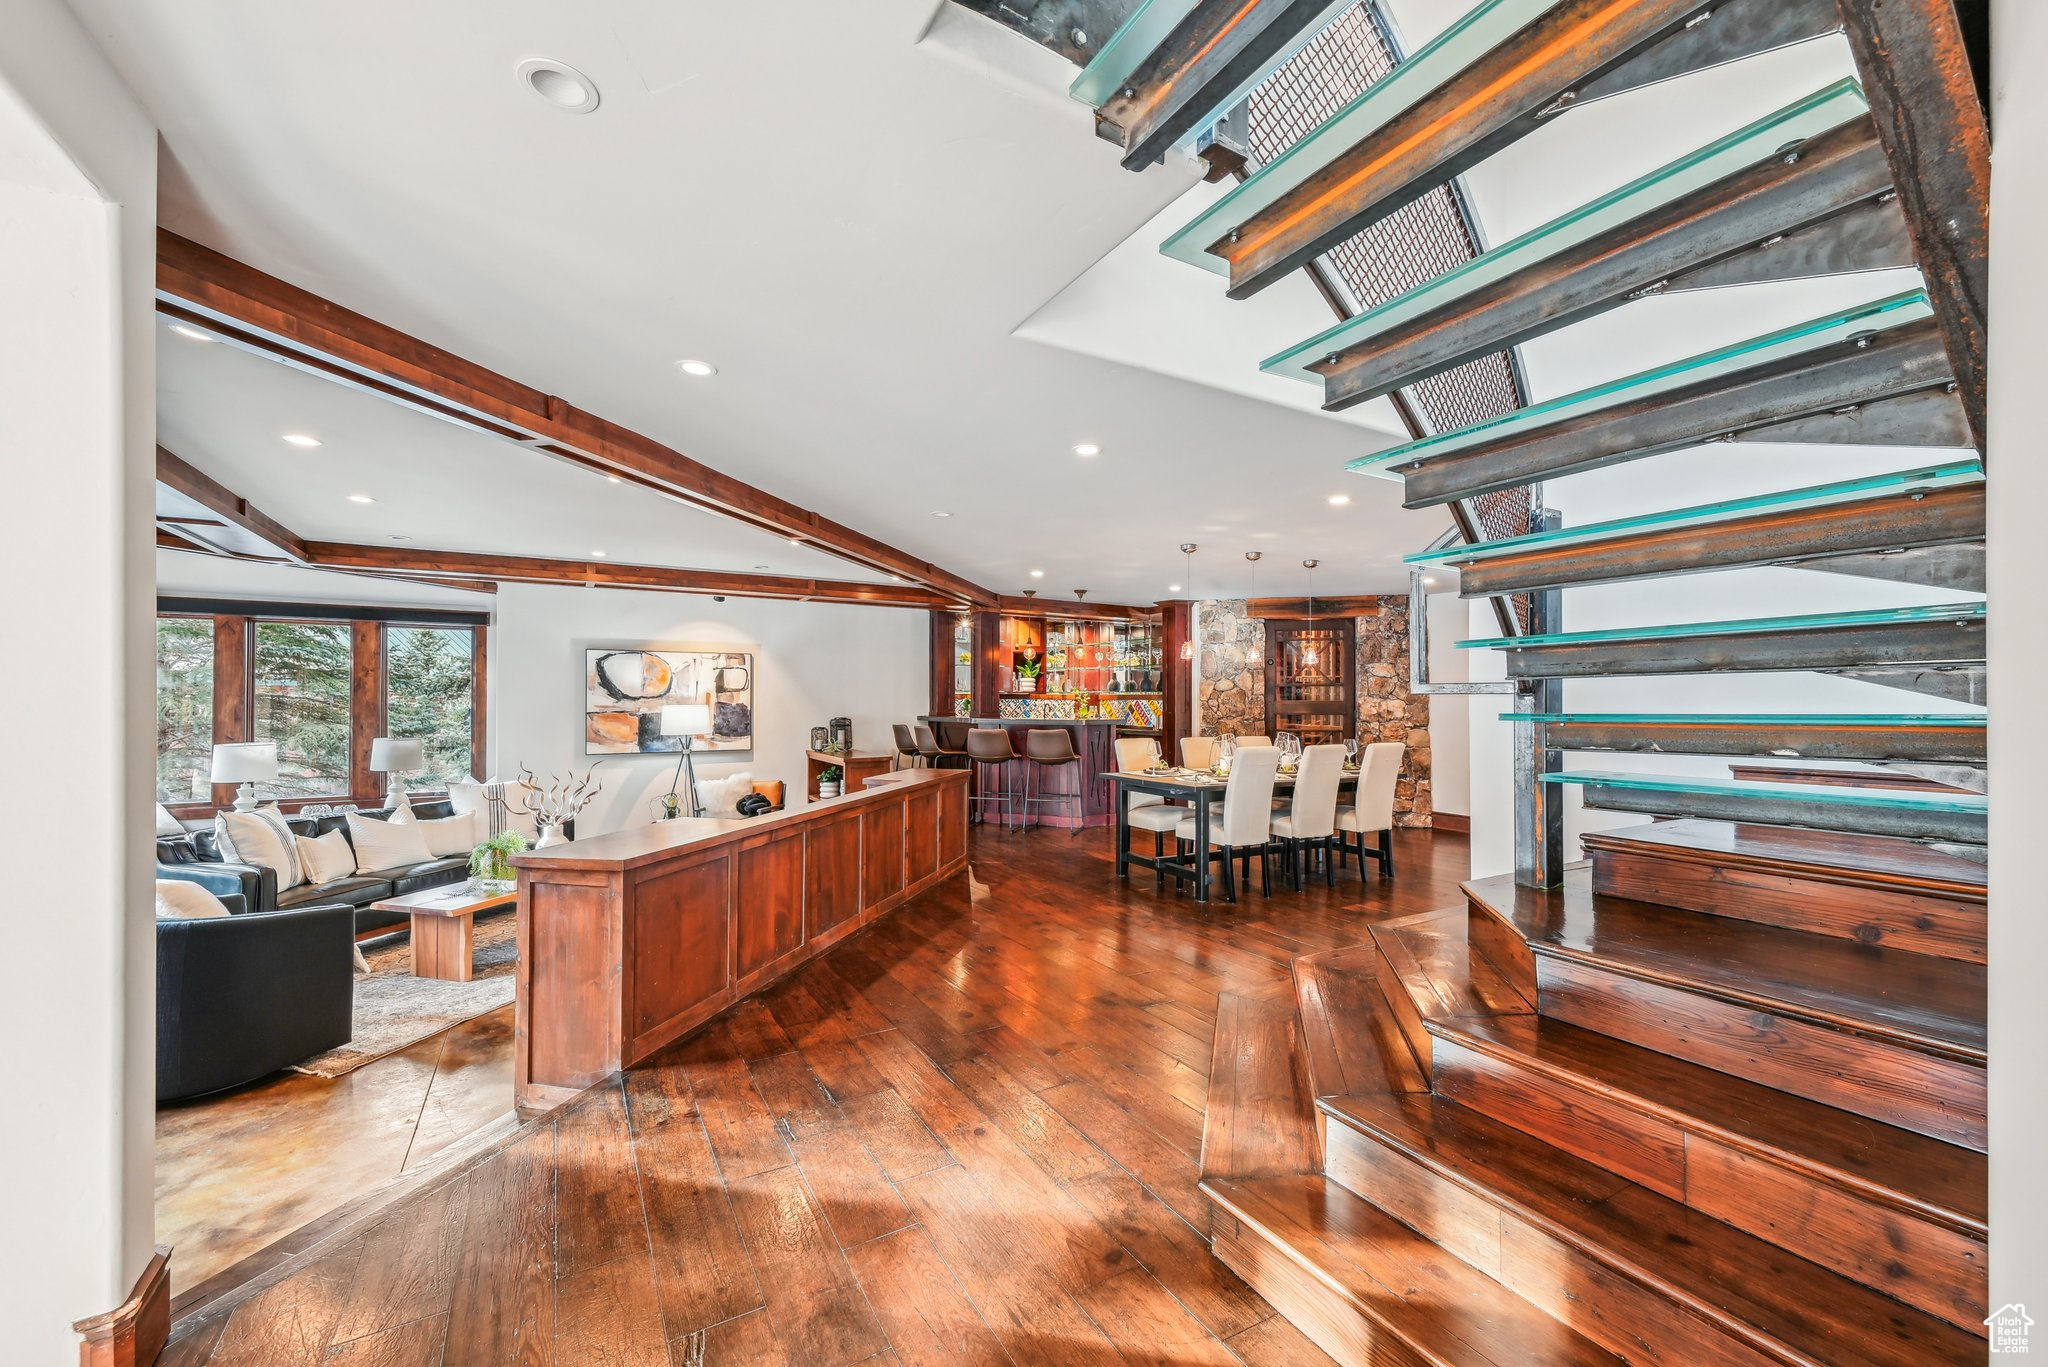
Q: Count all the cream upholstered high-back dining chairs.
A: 6